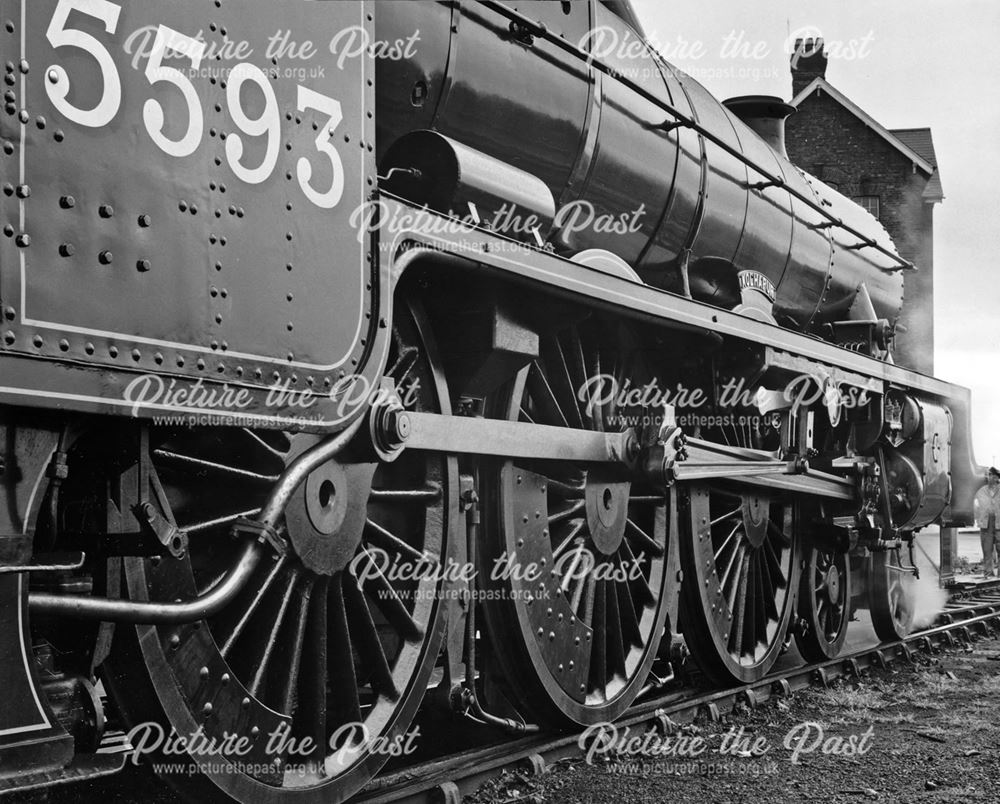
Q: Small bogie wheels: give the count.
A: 2